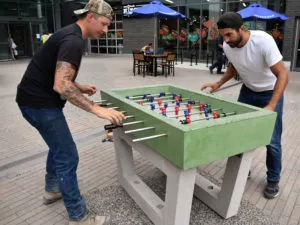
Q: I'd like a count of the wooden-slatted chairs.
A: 4